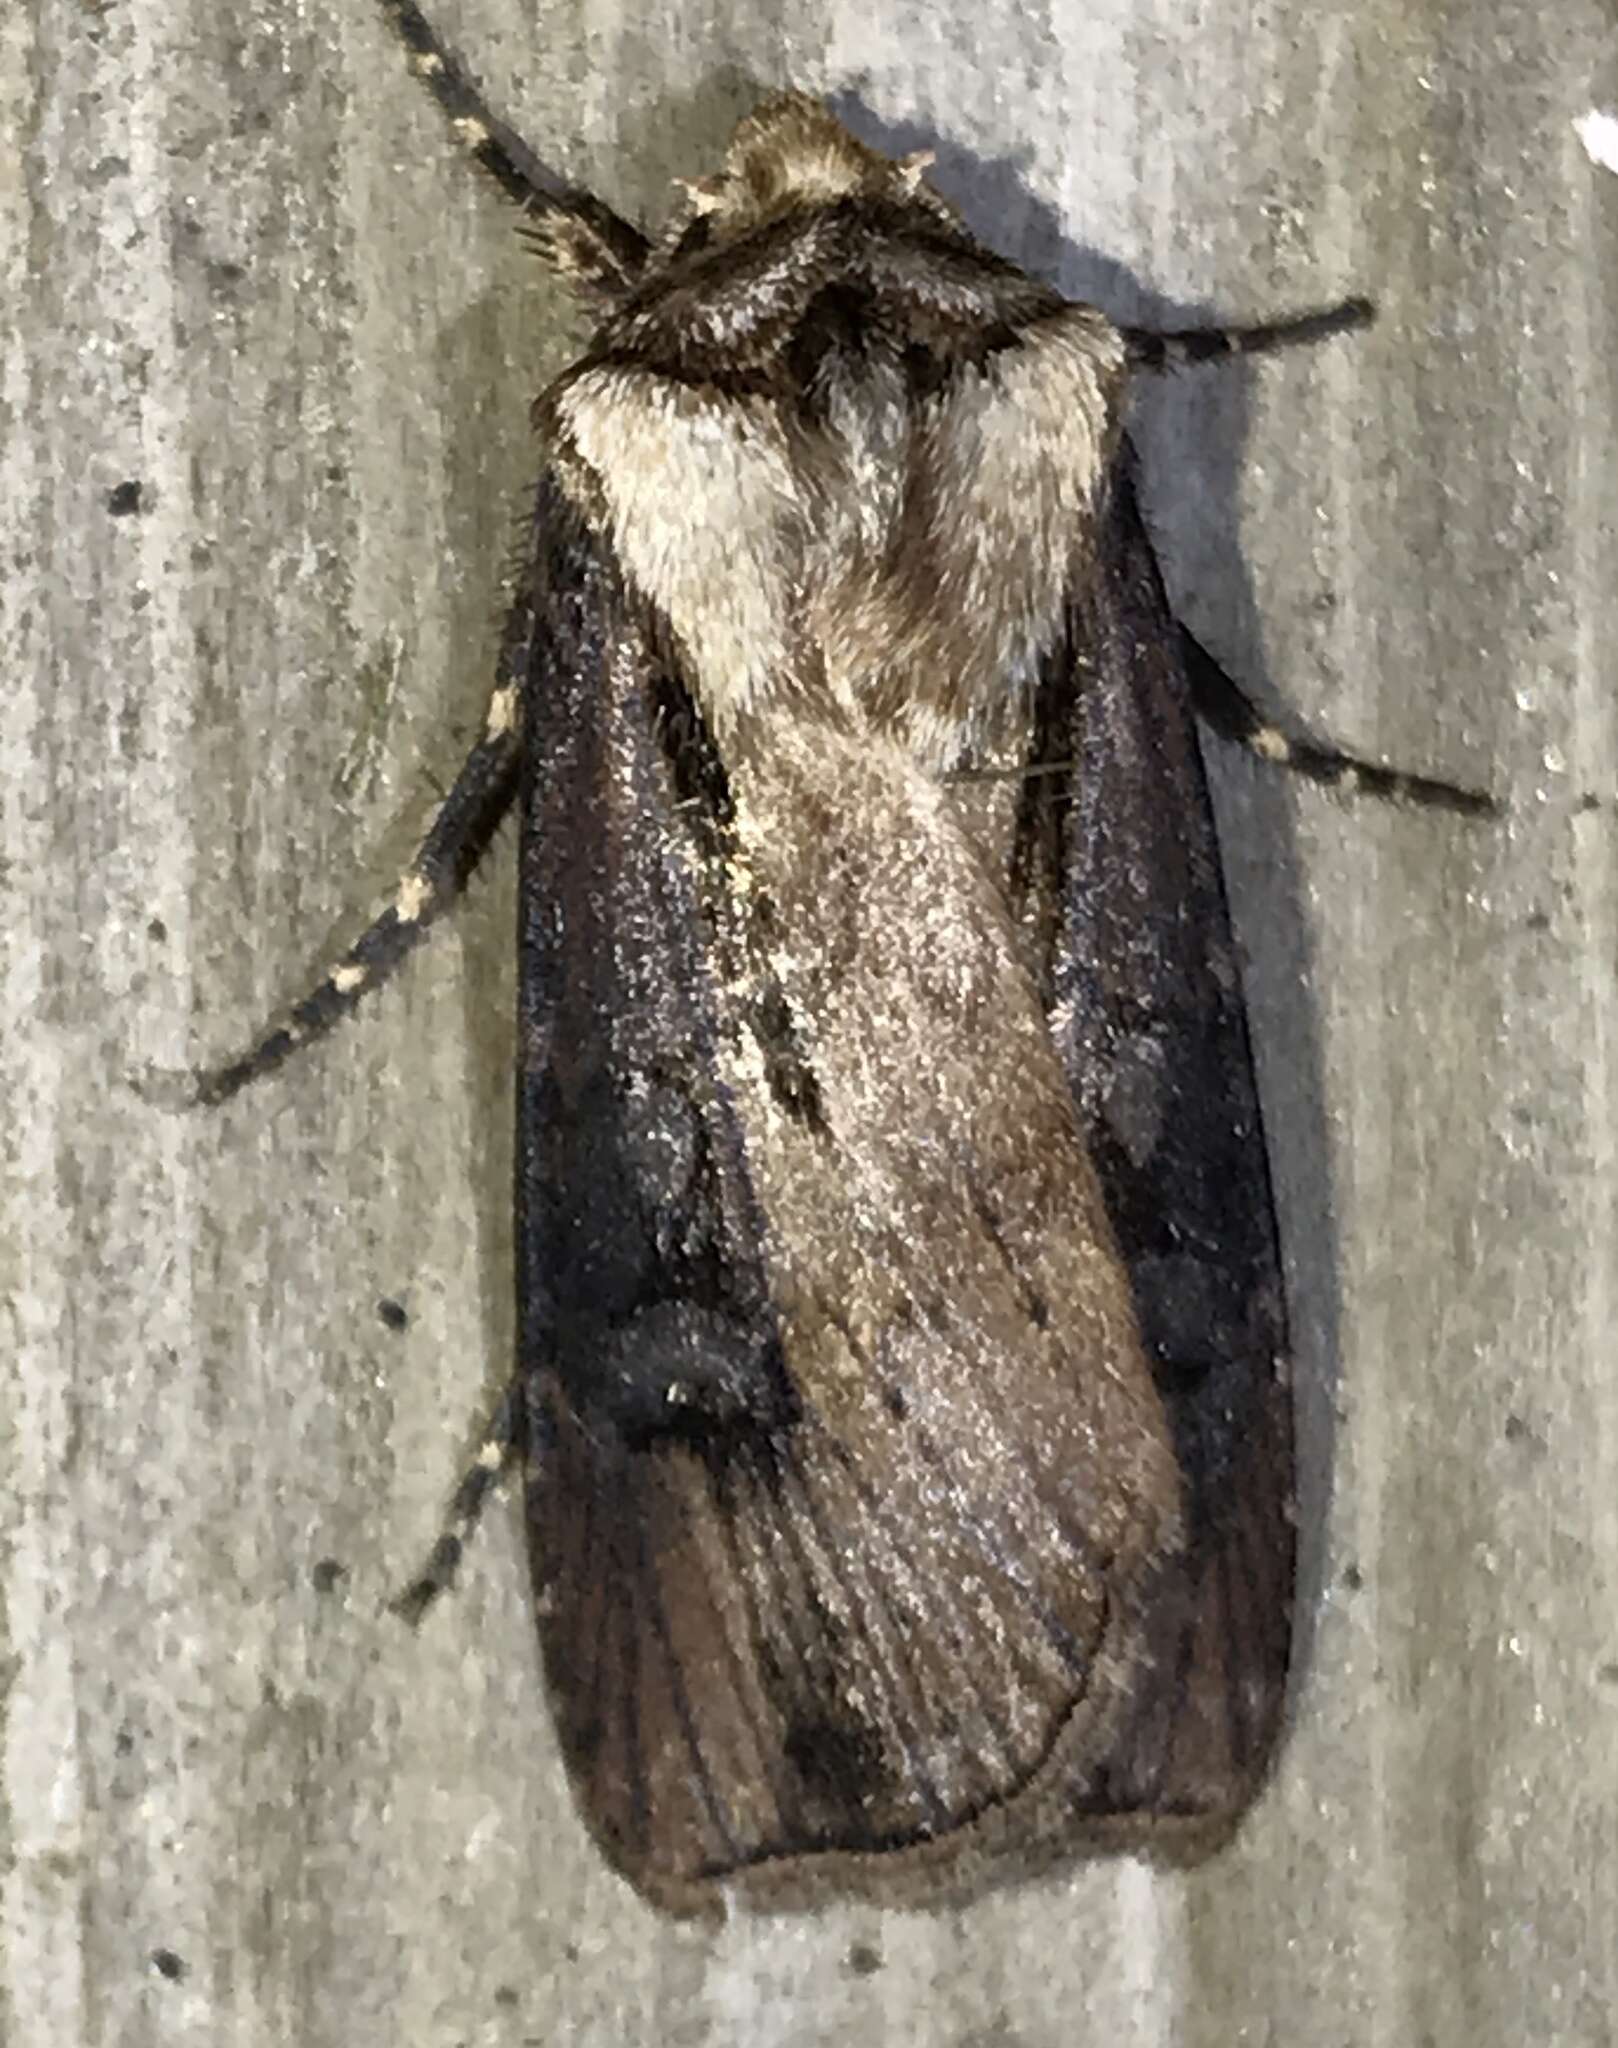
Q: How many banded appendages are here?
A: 5